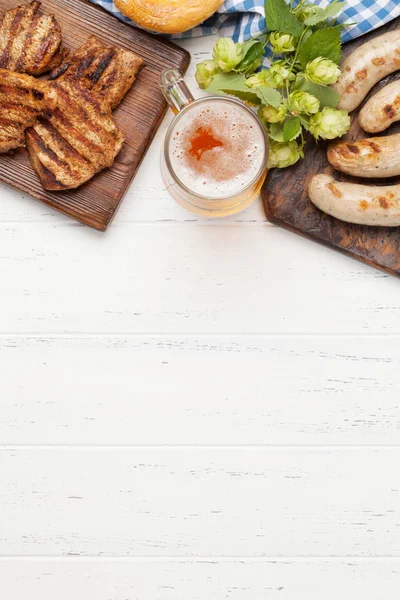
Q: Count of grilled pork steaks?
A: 4